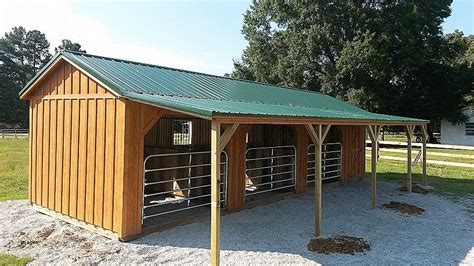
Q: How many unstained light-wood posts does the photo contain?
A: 5